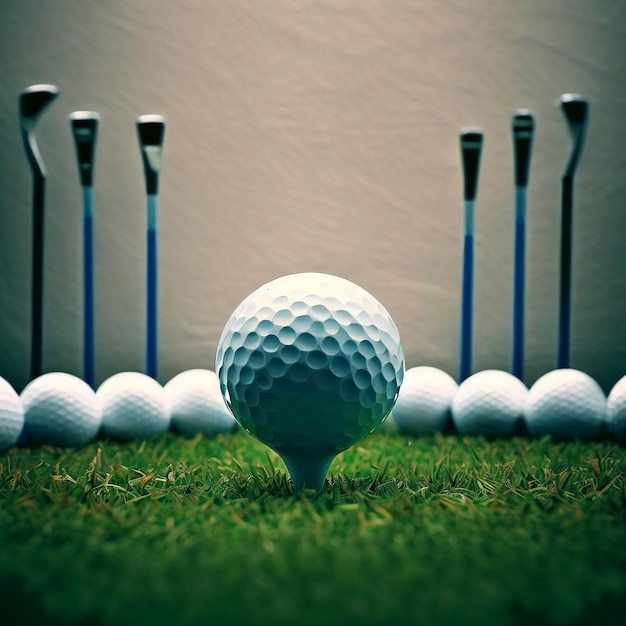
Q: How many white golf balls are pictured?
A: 9